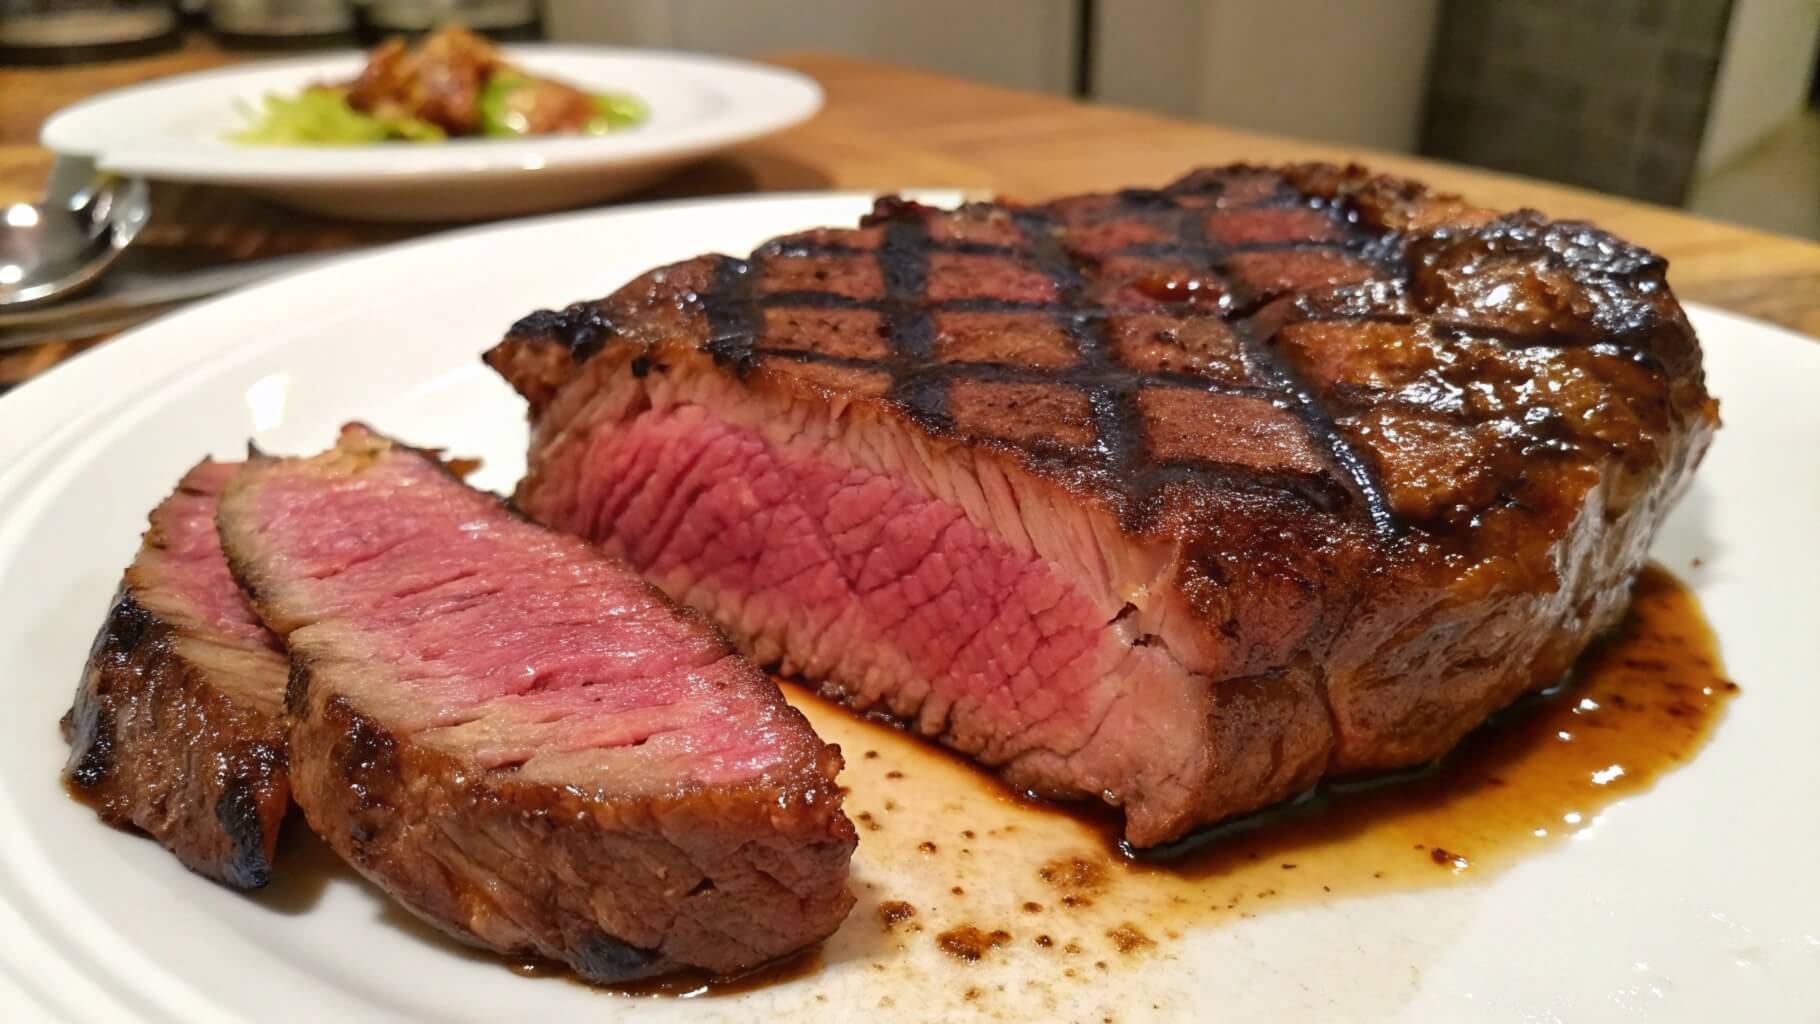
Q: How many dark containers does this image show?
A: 3